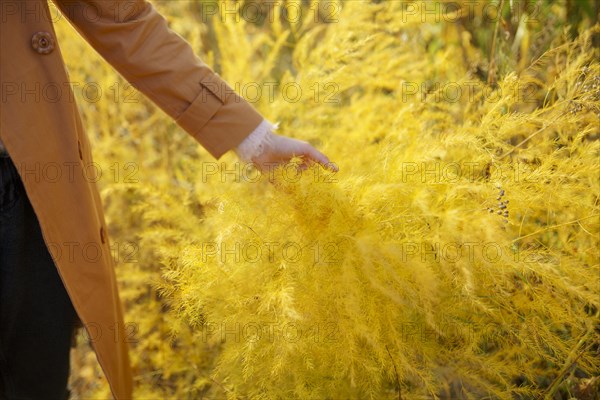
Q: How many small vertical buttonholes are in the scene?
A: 2